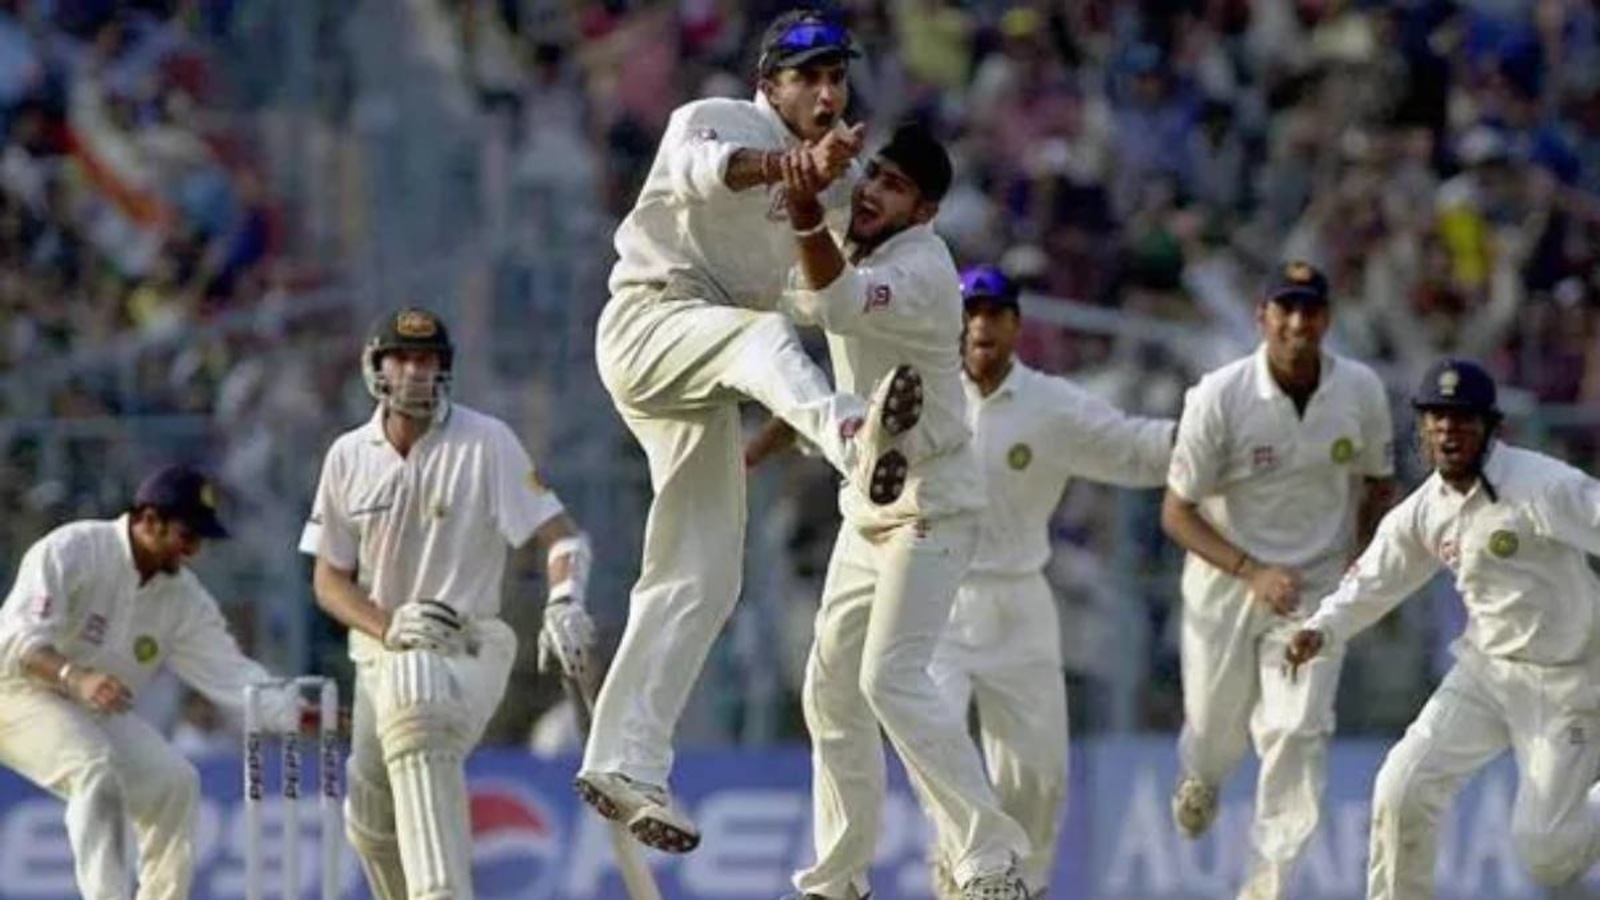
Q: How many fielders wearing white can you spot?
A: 6